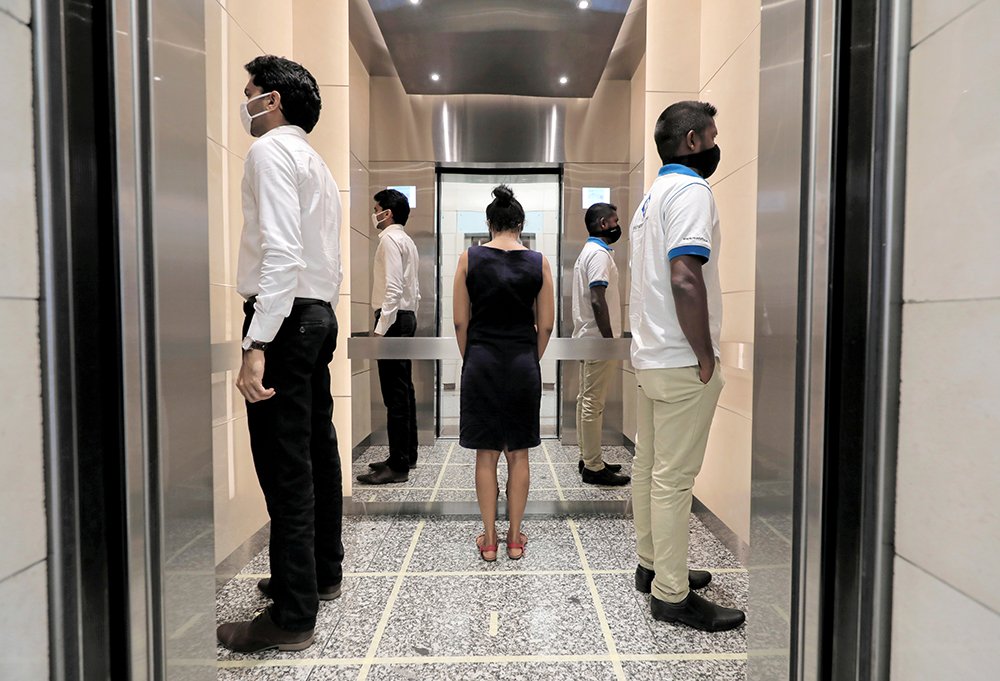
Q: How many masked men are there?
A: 2